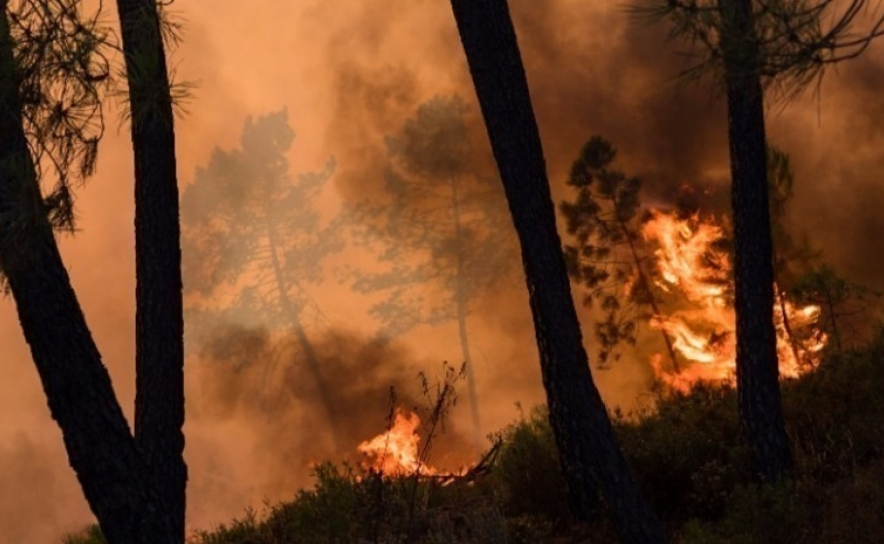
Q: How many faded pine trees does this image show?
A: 2